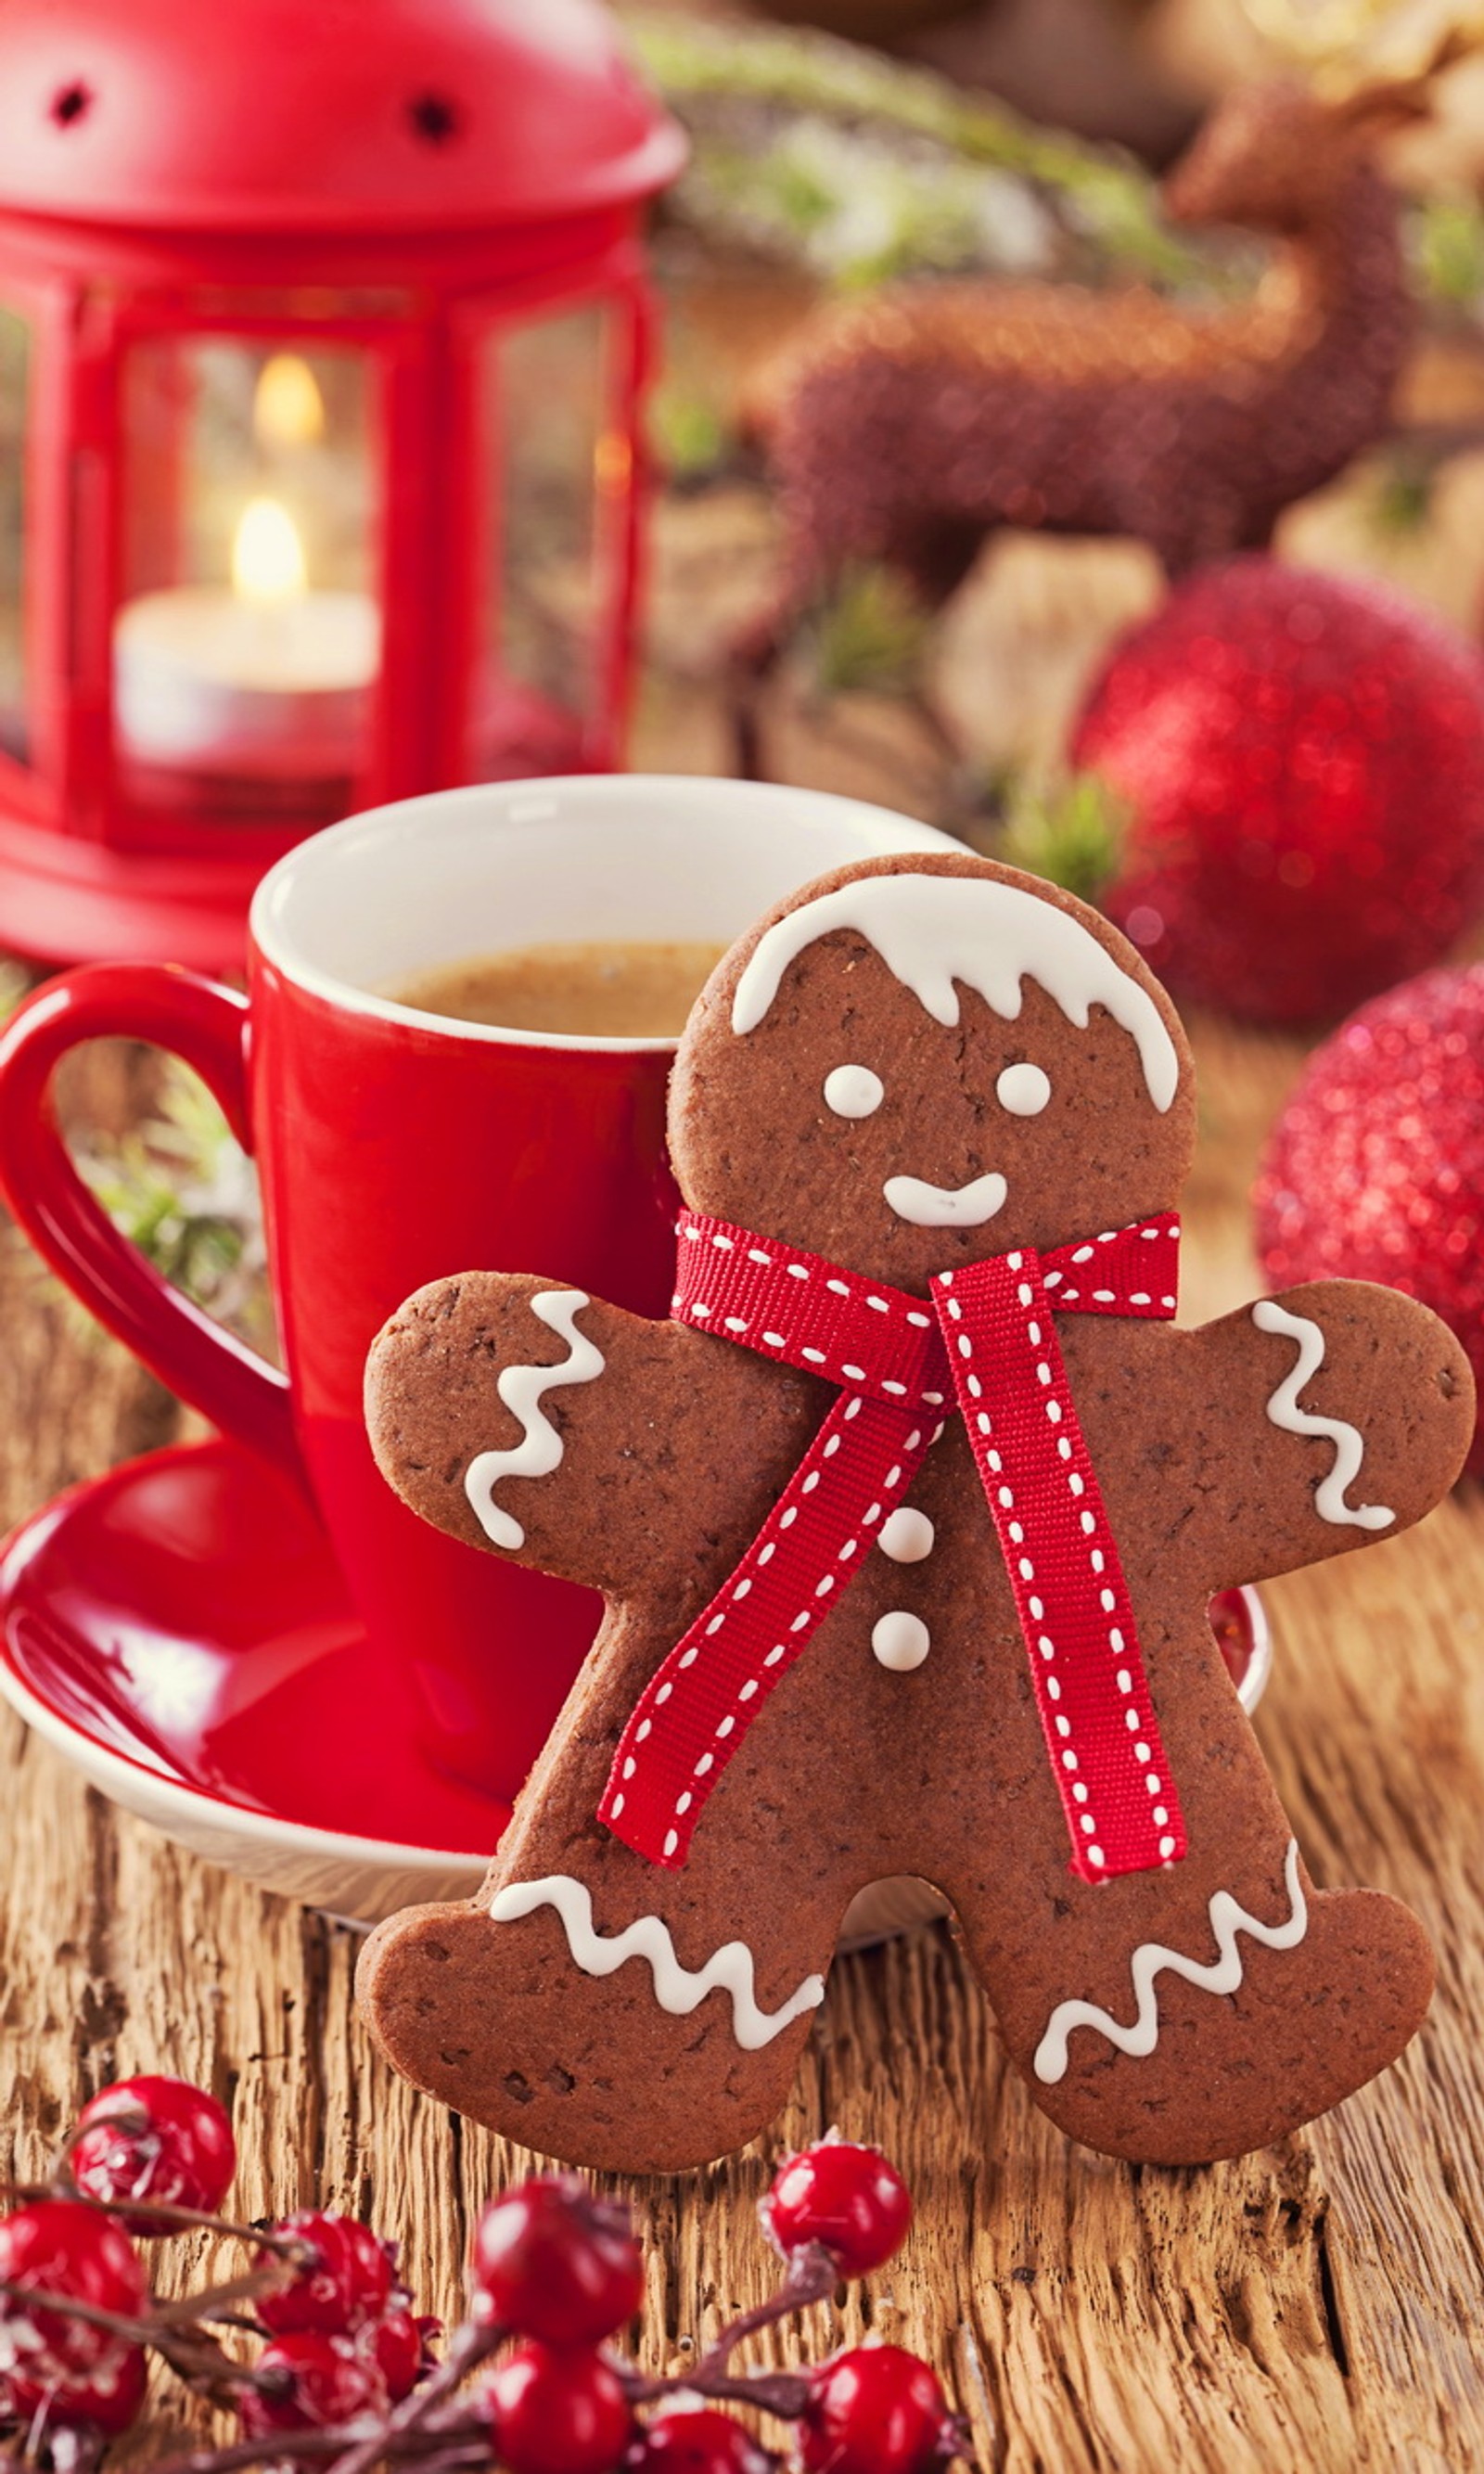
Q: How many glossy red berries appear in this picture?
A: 11